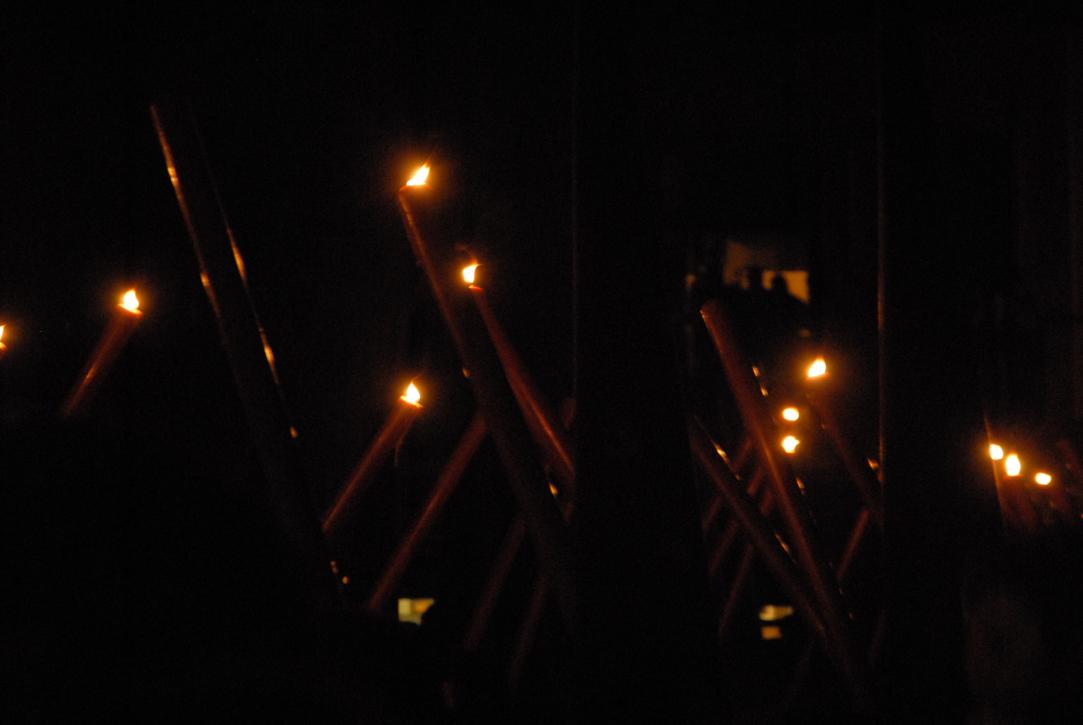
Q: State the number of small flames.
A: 11